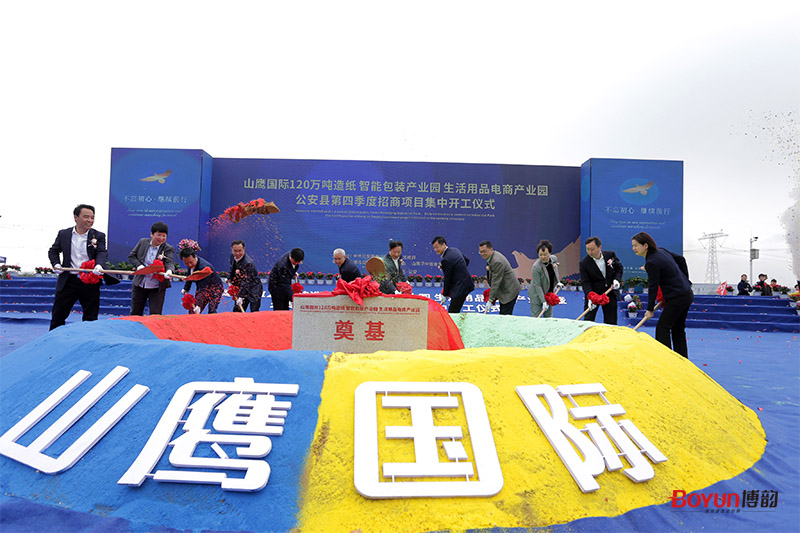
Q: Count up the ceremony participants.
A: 12